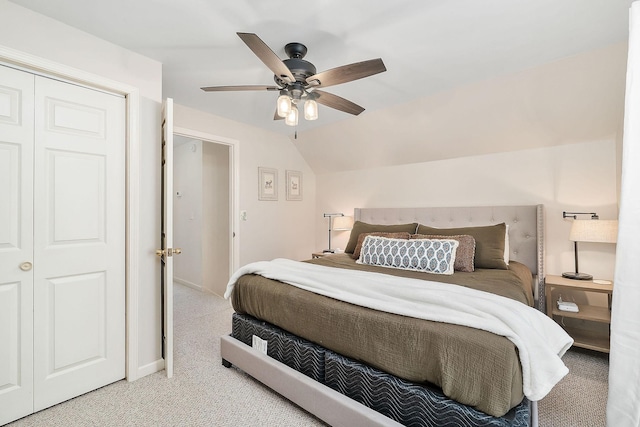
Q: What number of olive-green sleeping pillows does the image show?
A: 2